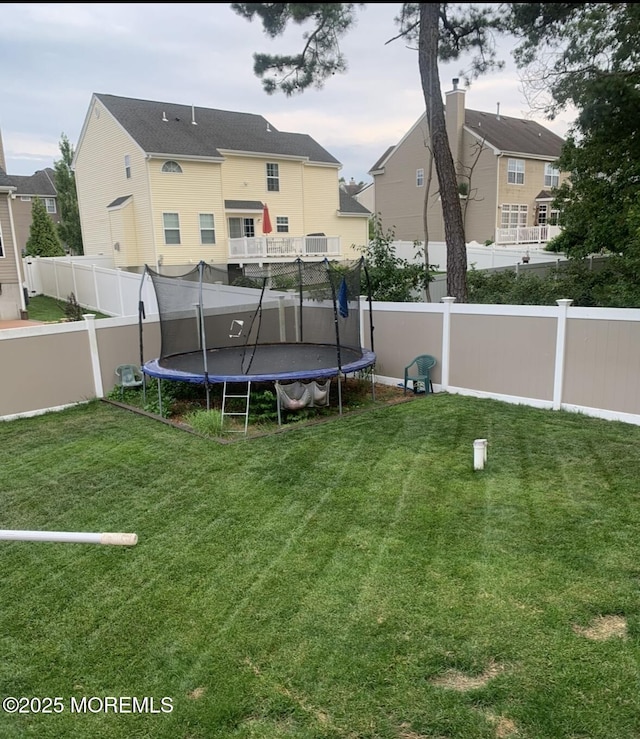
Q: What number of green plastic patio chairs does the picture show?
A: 2